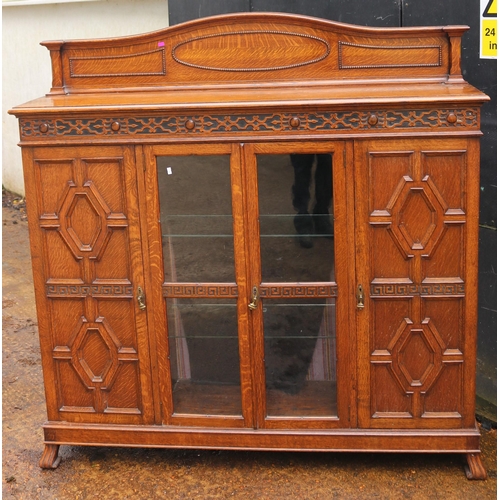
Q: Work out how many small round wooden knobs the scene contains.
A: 6